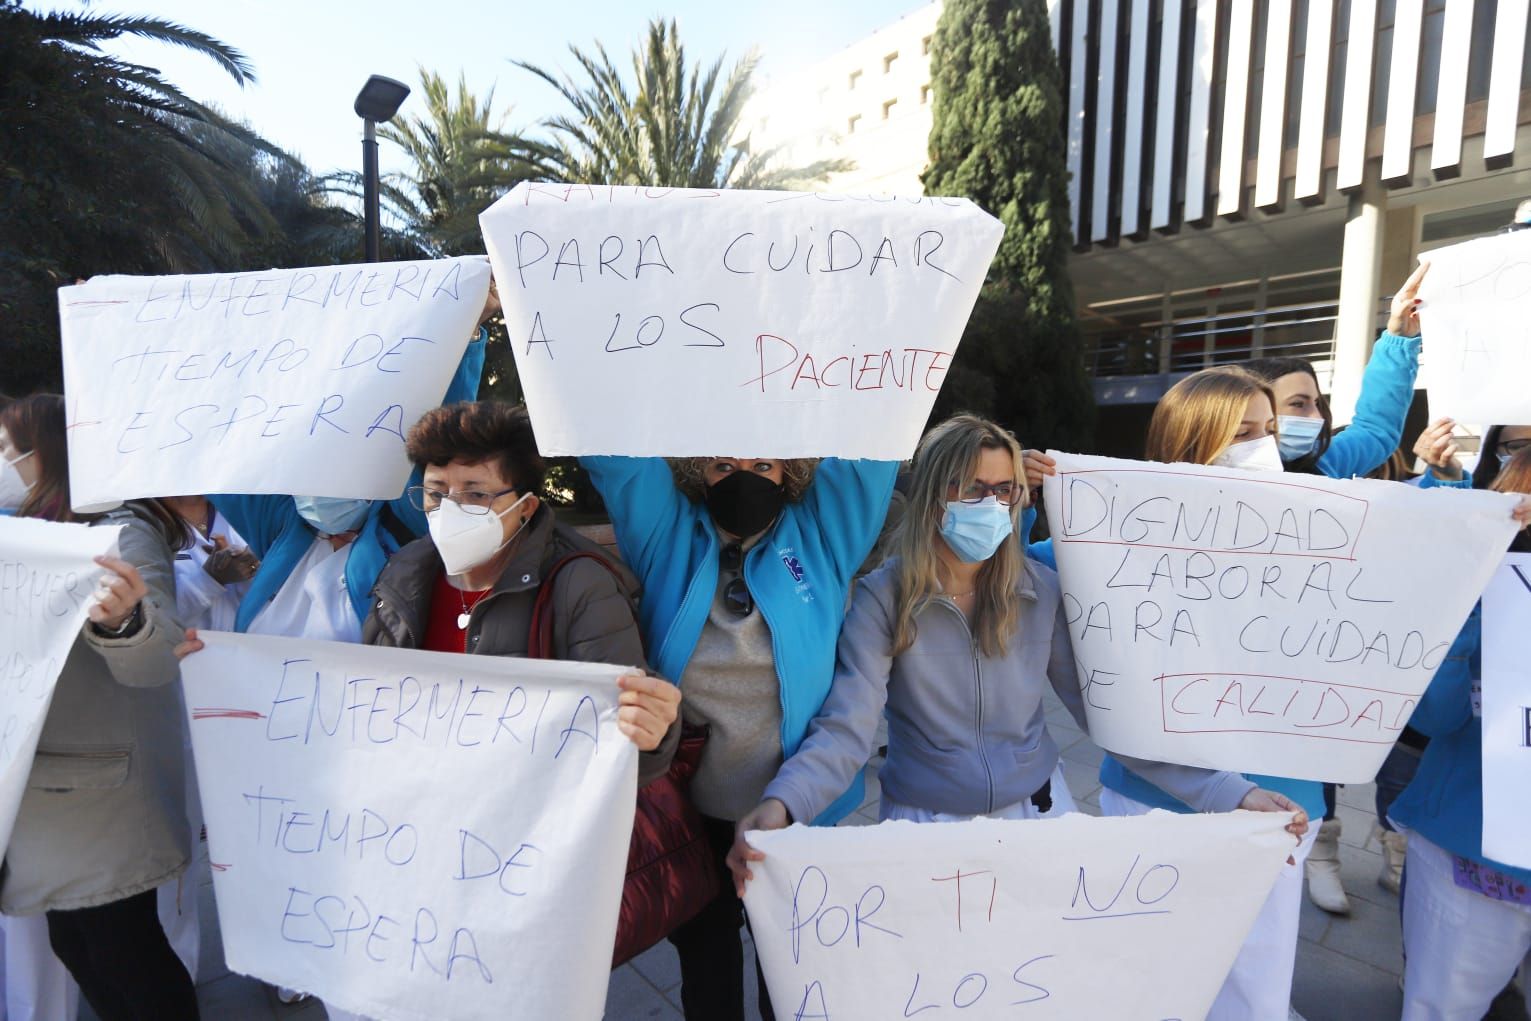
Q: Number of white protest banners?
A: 8